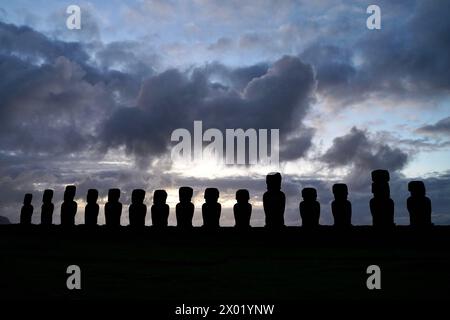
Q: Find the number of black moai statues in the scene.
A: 15